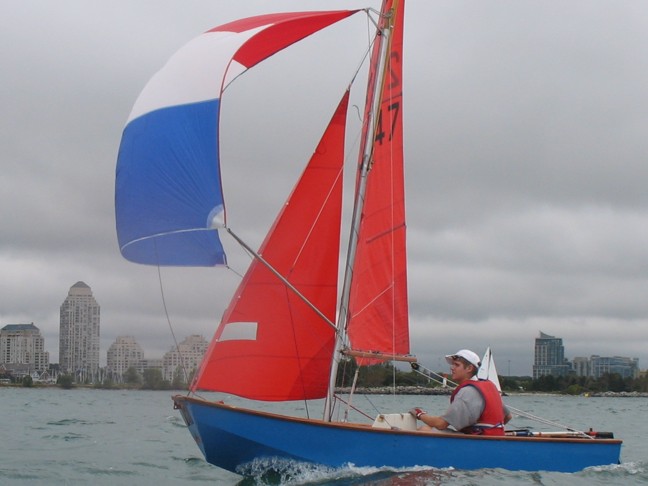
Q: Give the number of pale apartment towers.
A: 4